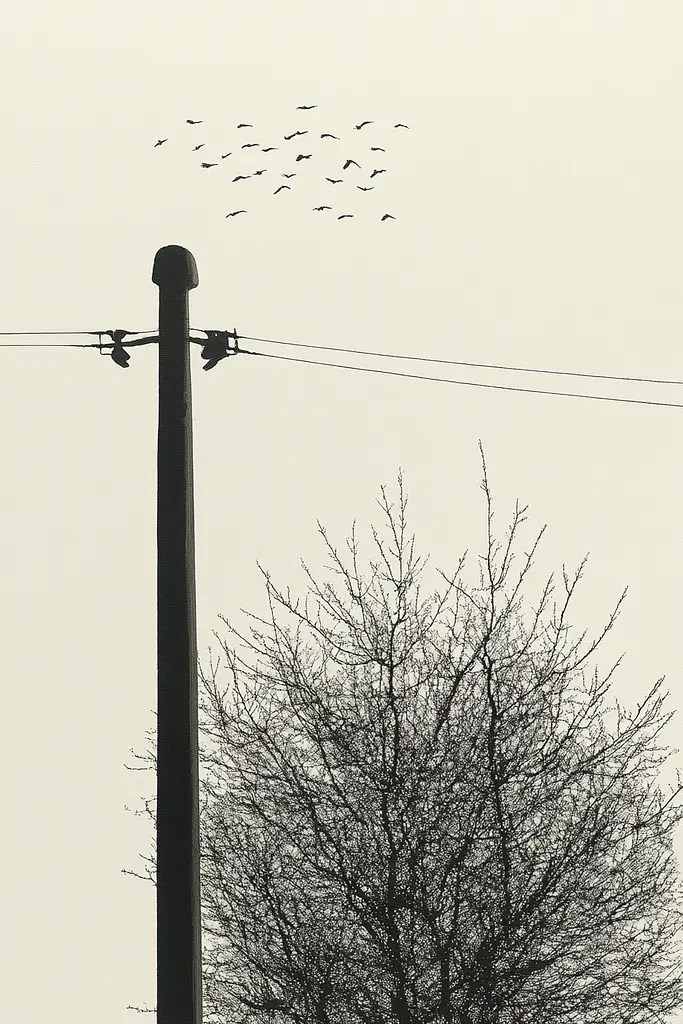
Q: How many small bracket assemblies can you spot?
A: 2